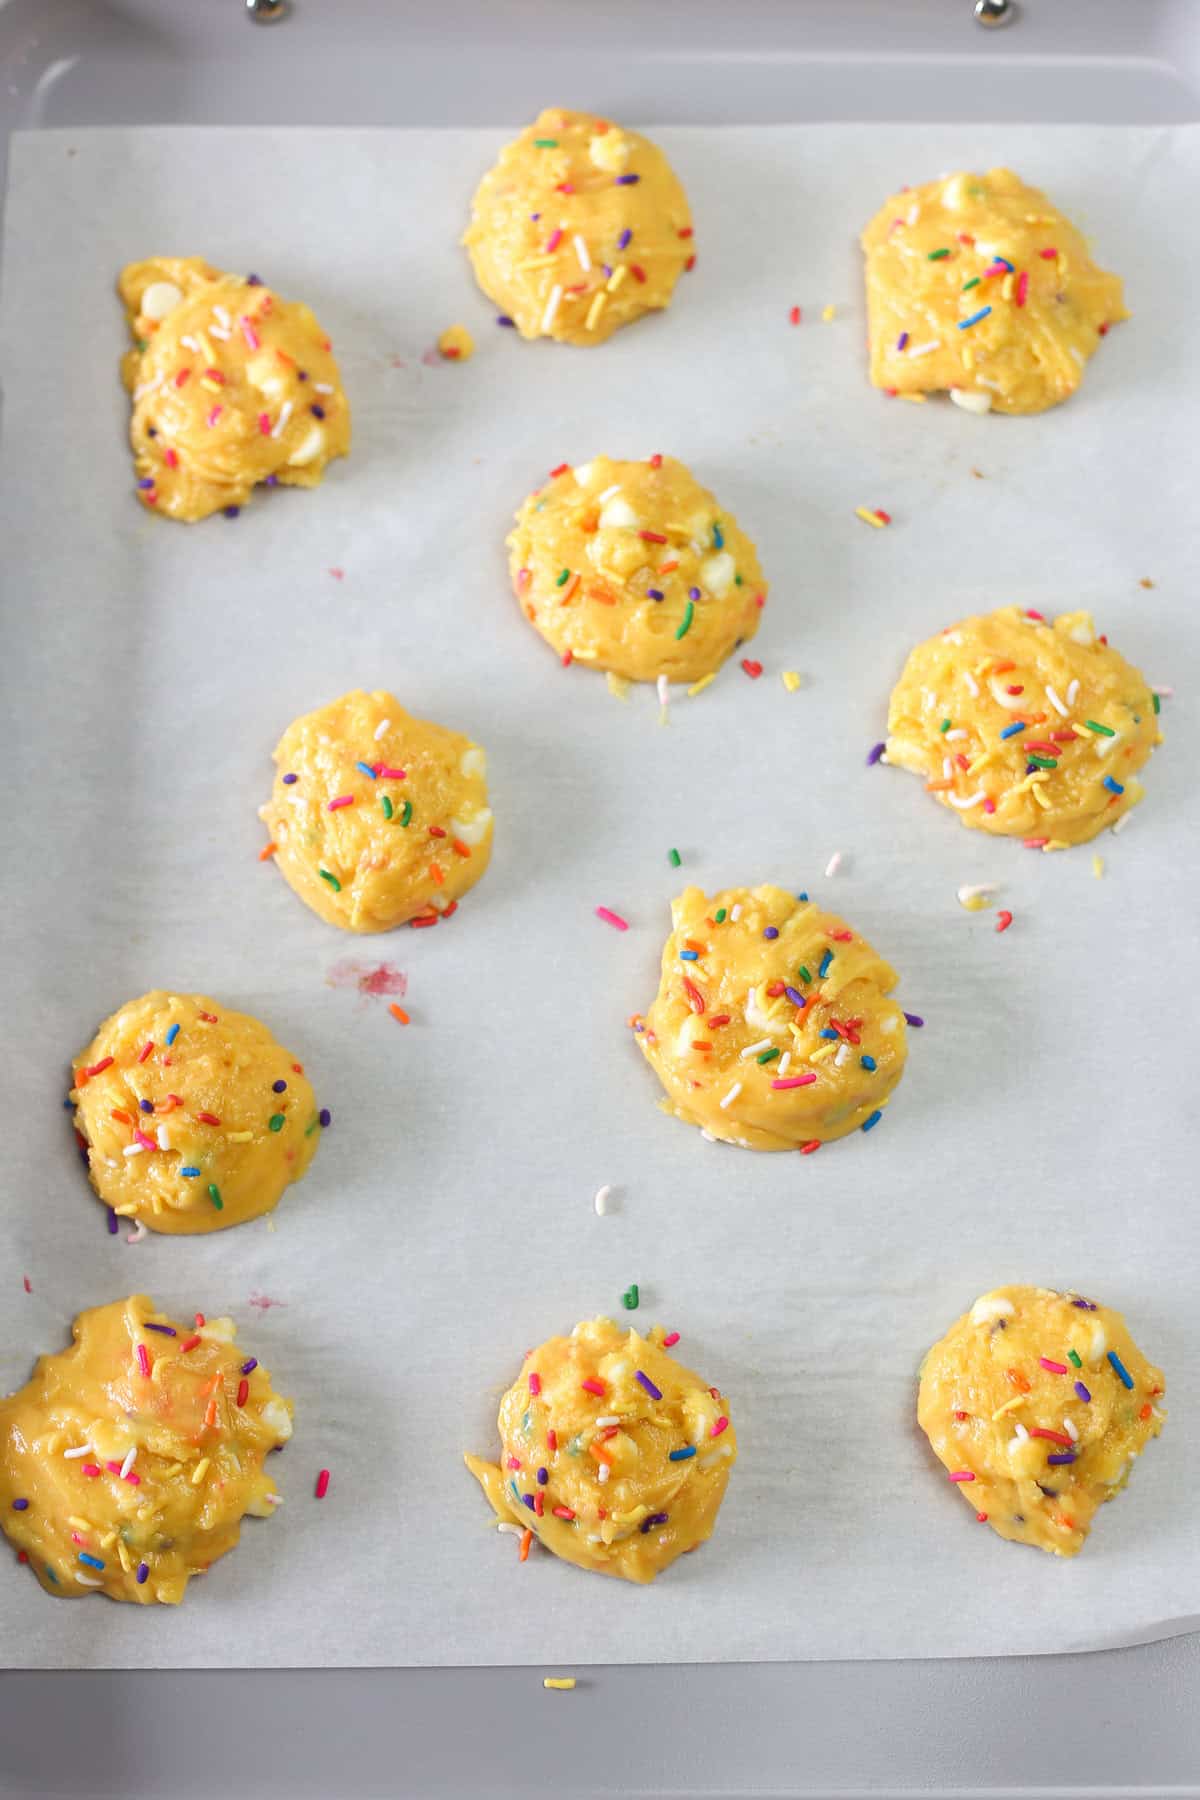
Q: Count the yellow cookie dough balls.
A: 11